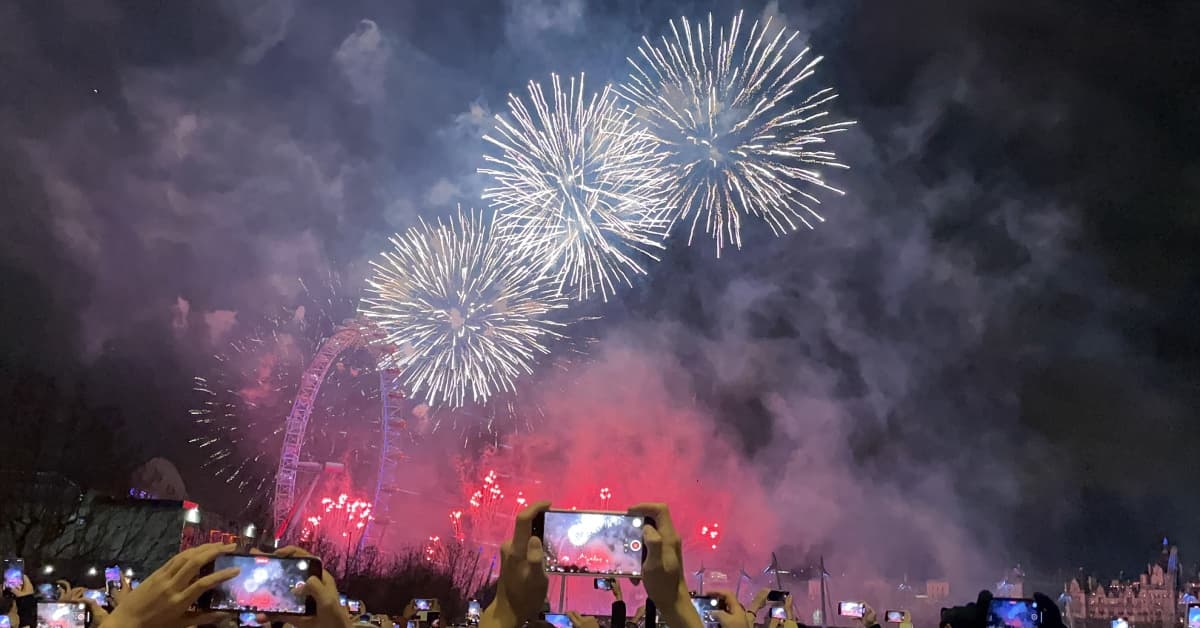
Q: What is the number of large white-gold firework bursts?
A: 3